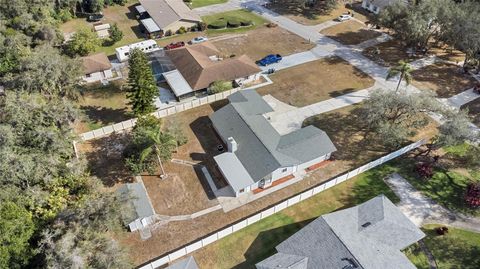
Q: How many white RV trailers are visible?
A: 1